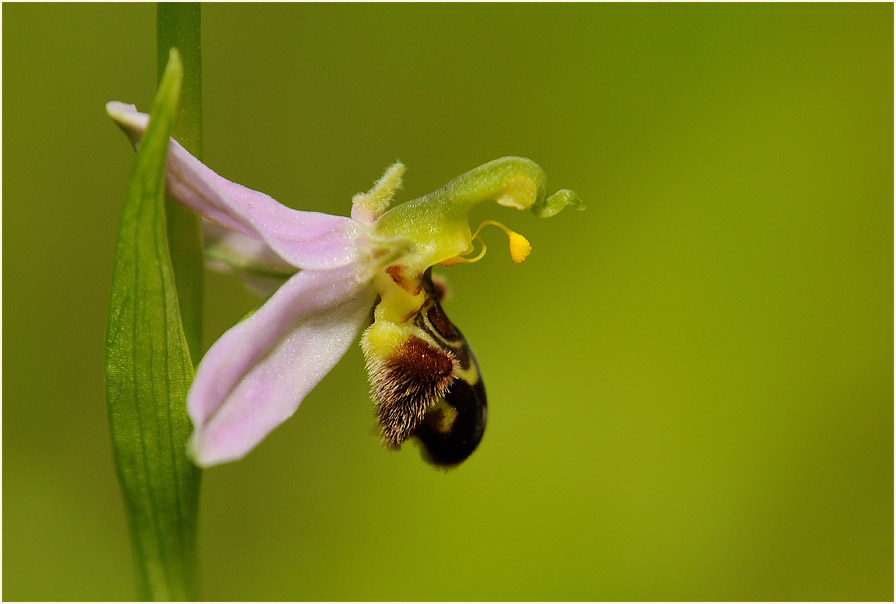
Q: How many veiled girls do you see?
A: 0